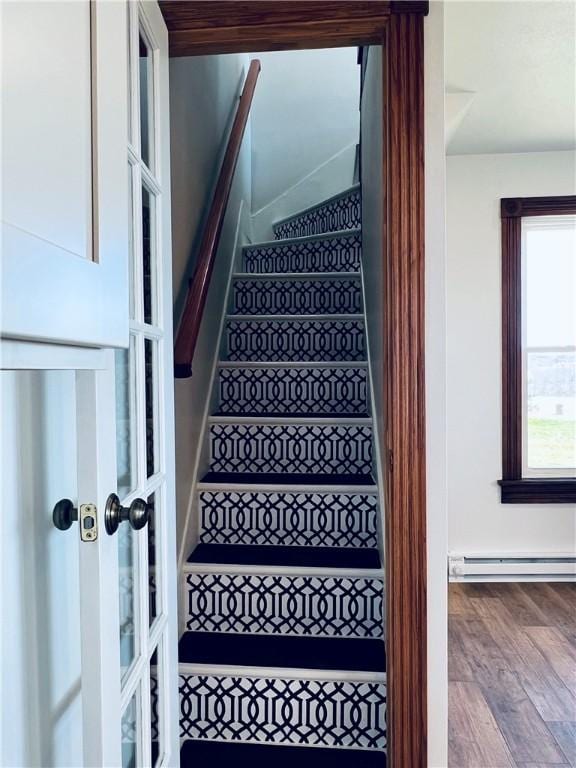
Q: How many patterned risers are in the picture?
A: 9